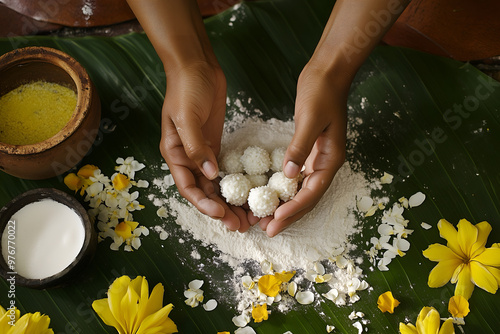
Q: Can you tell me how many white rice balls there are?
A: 7